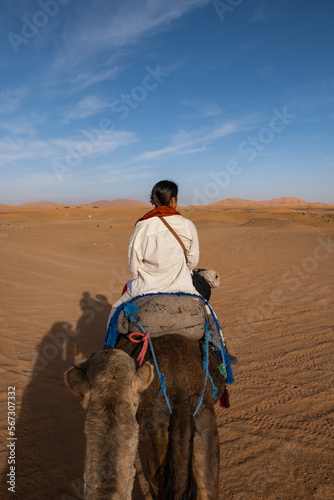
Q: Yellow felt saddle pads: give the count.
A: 0